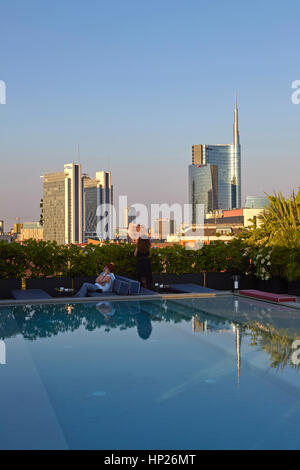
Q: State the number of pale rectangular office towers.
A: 2